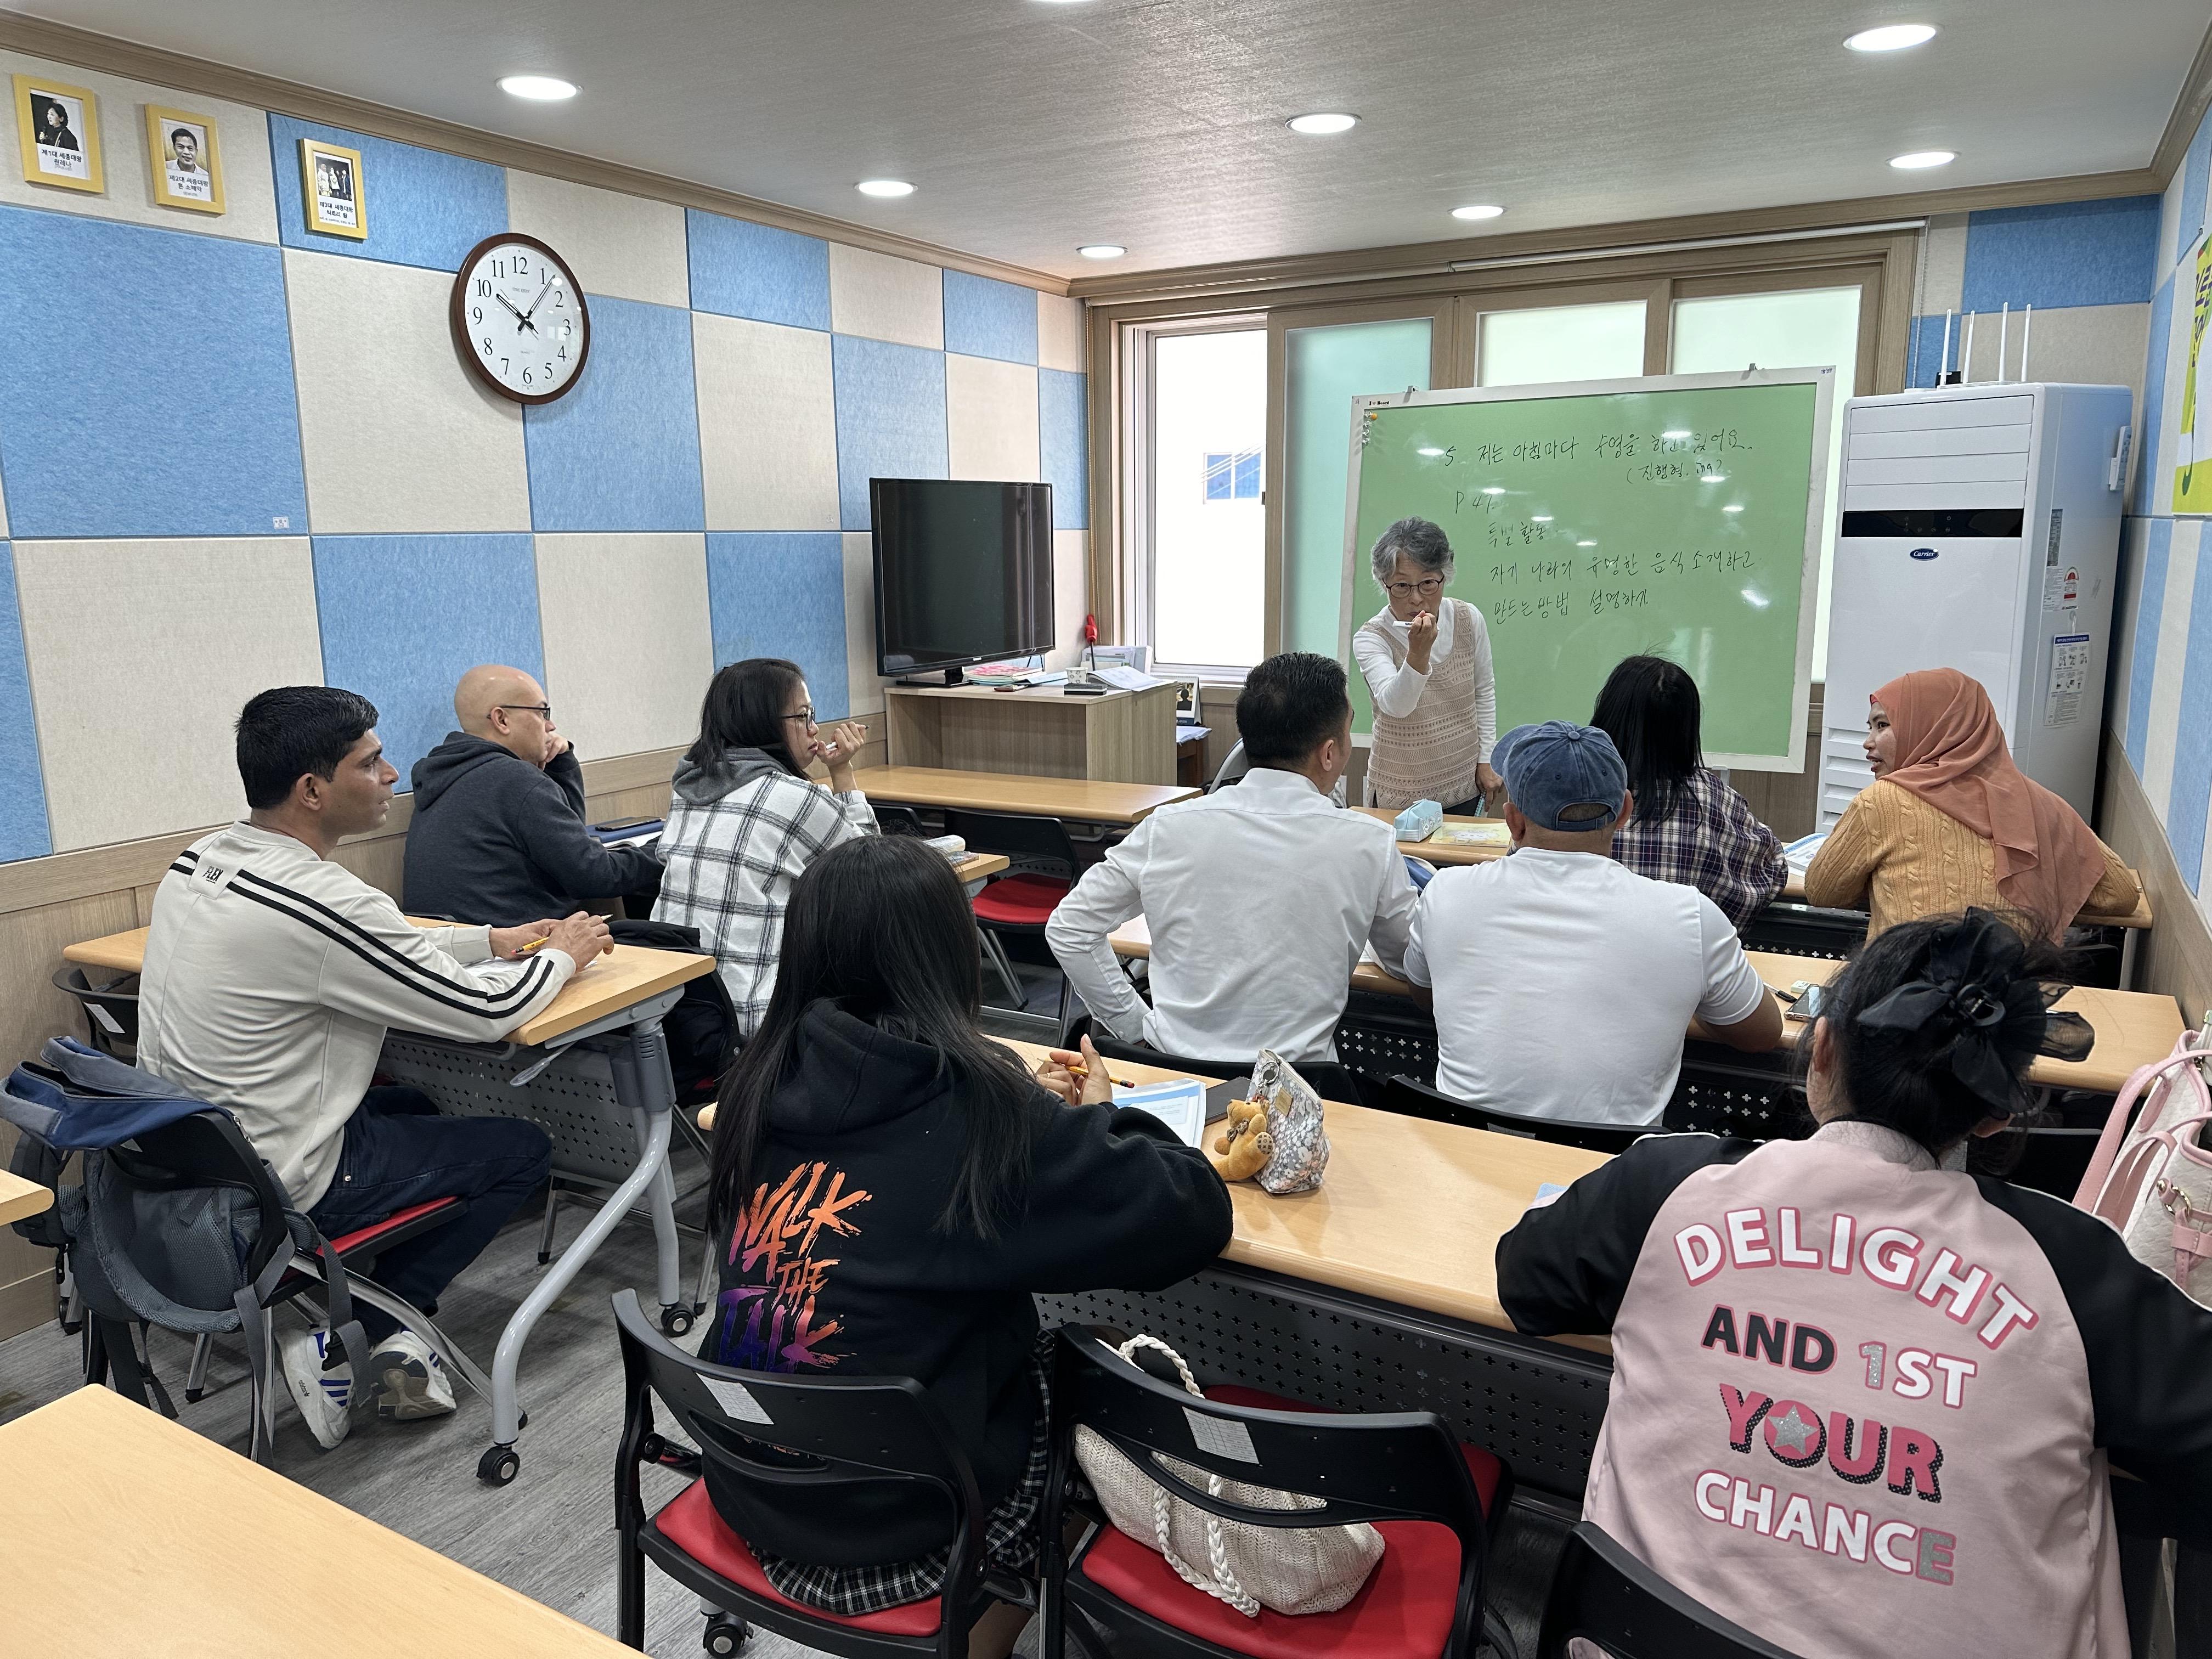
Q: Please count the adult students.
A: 9